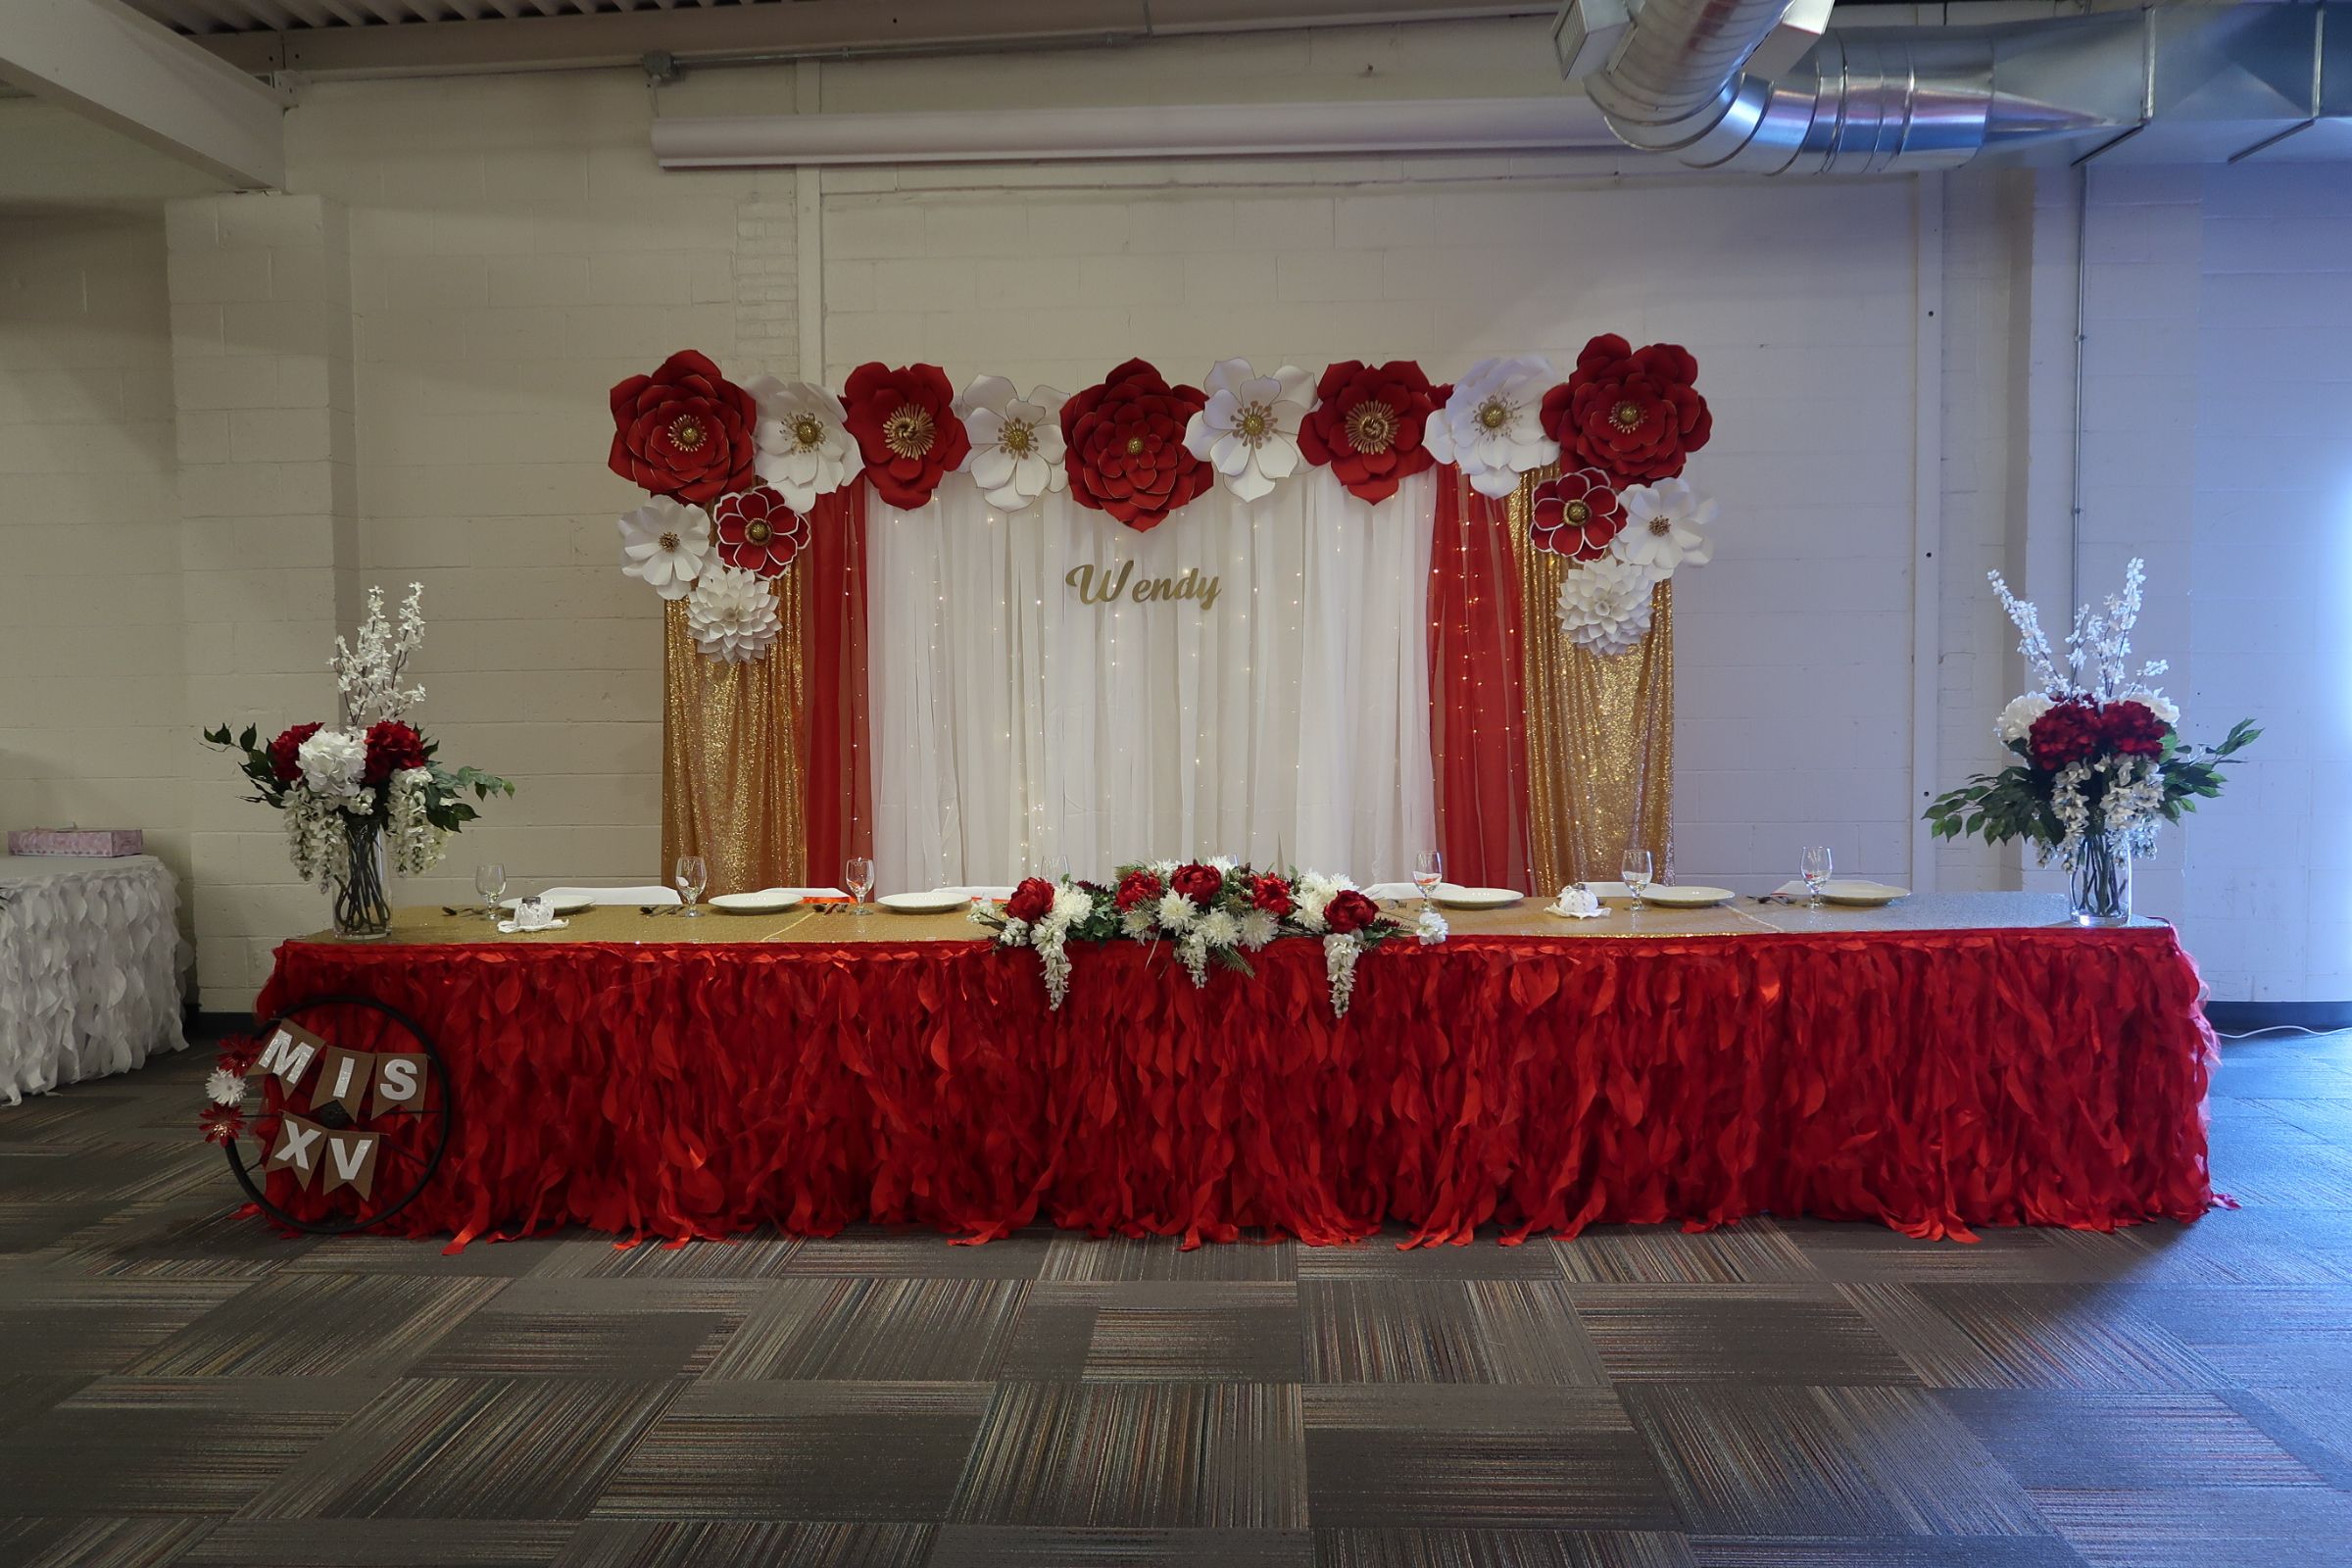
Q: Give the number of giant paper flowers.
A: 15